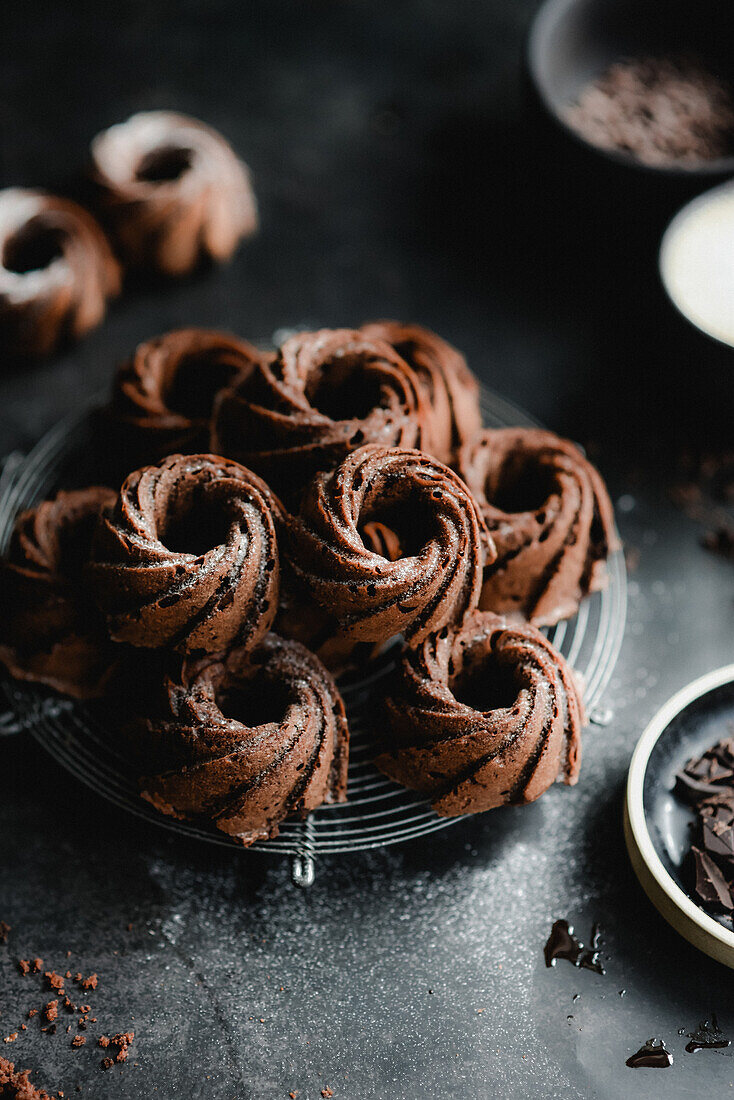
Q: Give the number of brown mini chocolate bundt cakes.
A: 11